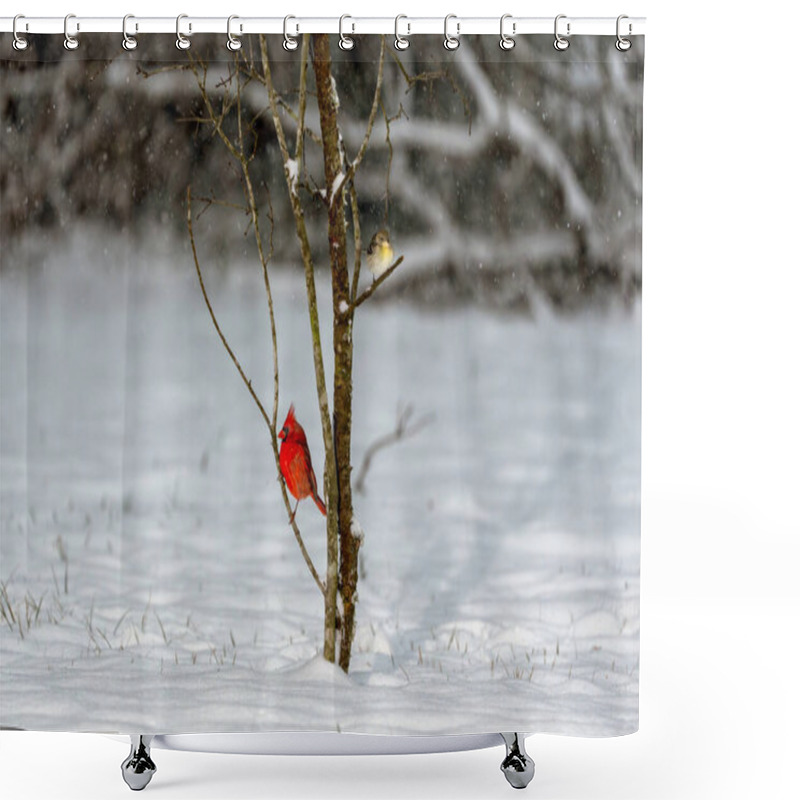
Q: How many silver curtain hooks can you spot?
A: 12